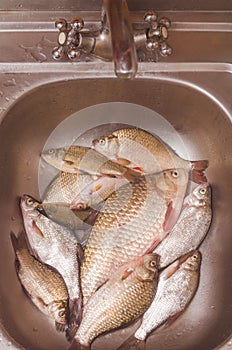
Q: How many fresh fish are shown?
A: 11